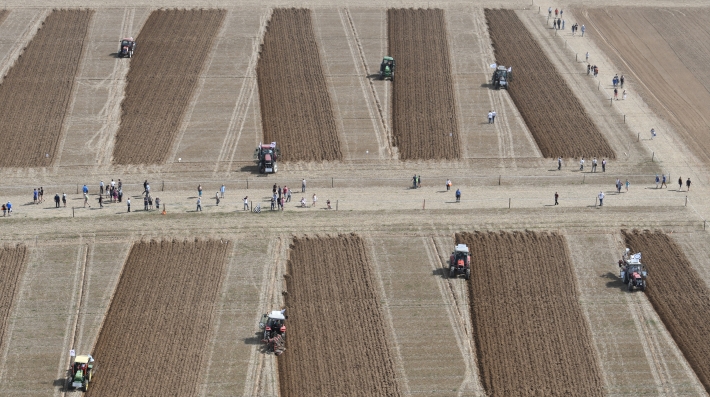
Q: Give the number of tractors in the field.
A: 8